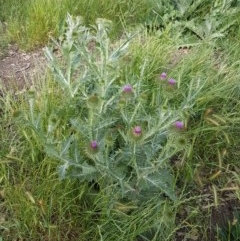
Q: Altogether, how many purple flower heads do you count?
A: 6